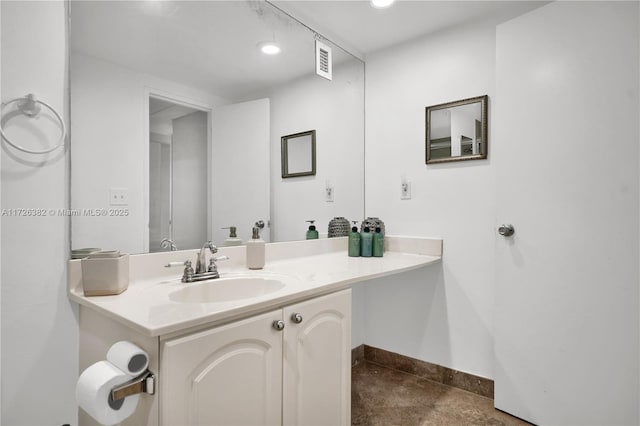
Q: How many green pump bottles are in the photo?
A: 3